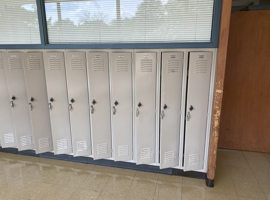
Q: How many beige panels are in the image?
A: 10